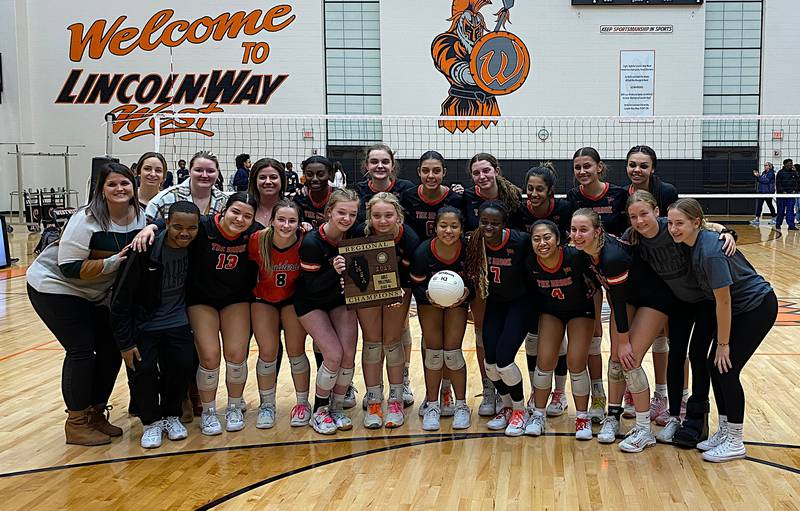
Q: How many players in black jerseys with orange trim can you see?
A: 14